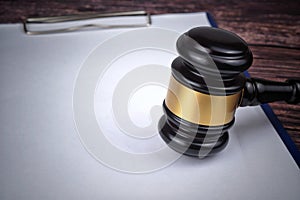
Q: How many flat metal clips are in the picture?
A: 1